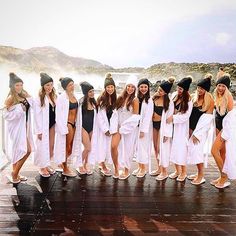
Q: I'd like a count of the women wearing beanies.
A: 11